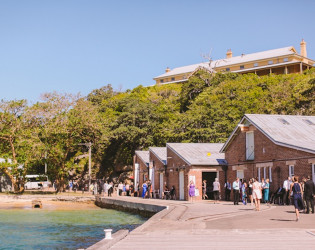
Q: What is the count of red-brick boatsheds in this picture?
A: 4